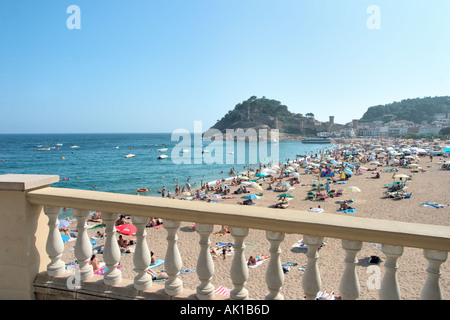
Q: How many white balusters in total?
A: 12